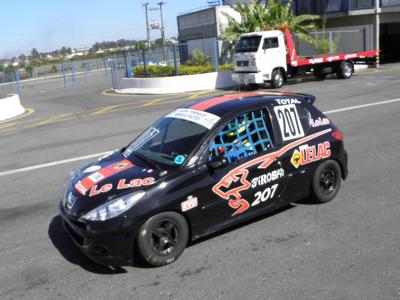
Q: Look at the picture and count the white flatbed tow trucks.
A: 1